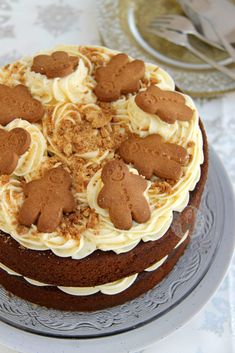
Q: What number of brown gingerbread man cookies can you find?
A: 8